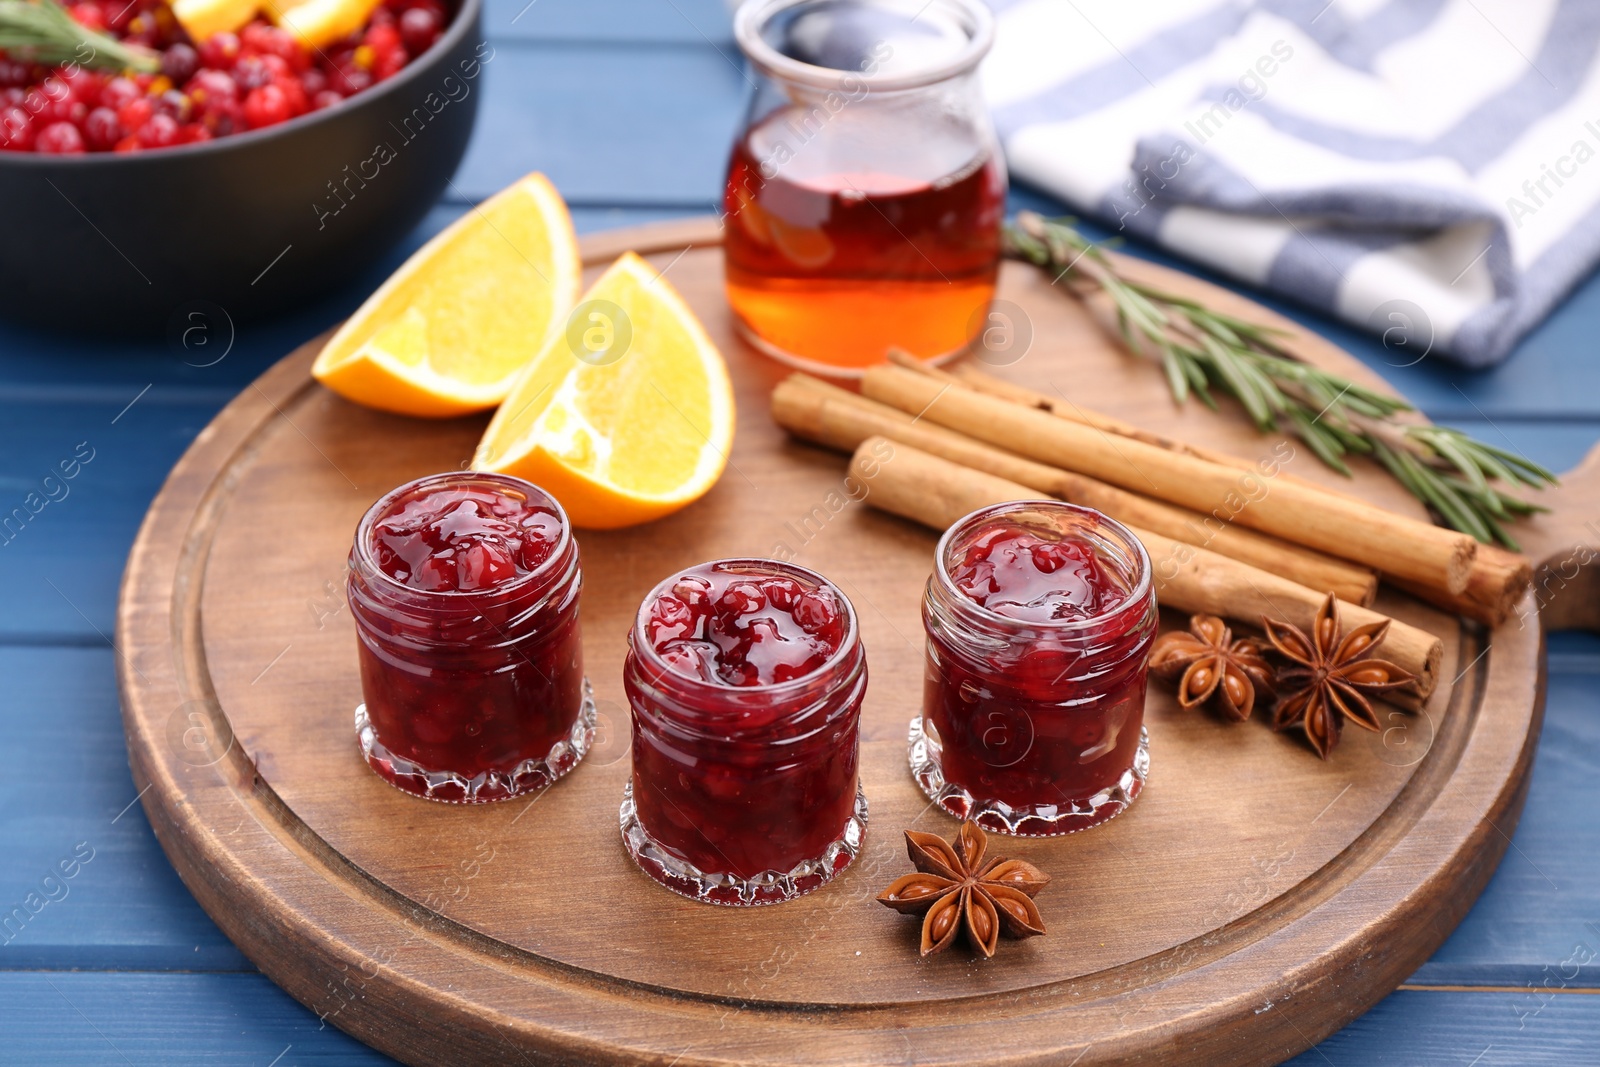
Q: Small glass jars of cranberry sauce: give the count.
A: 3